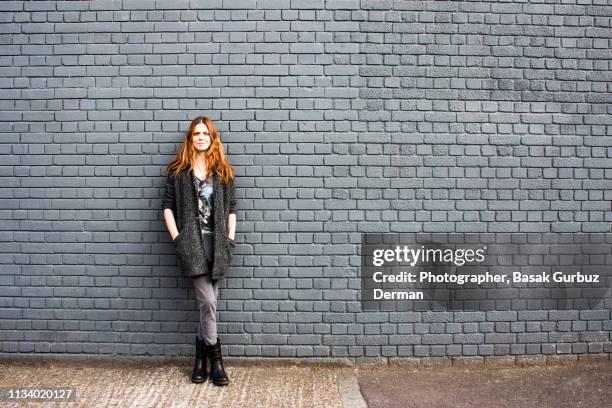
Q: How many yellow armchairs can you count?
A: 0